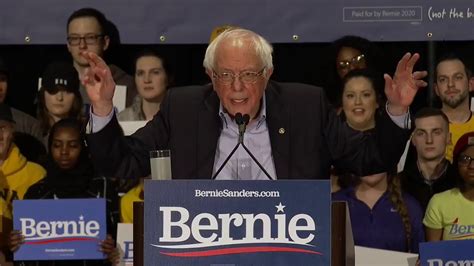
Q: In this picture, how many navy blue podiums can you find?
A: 1